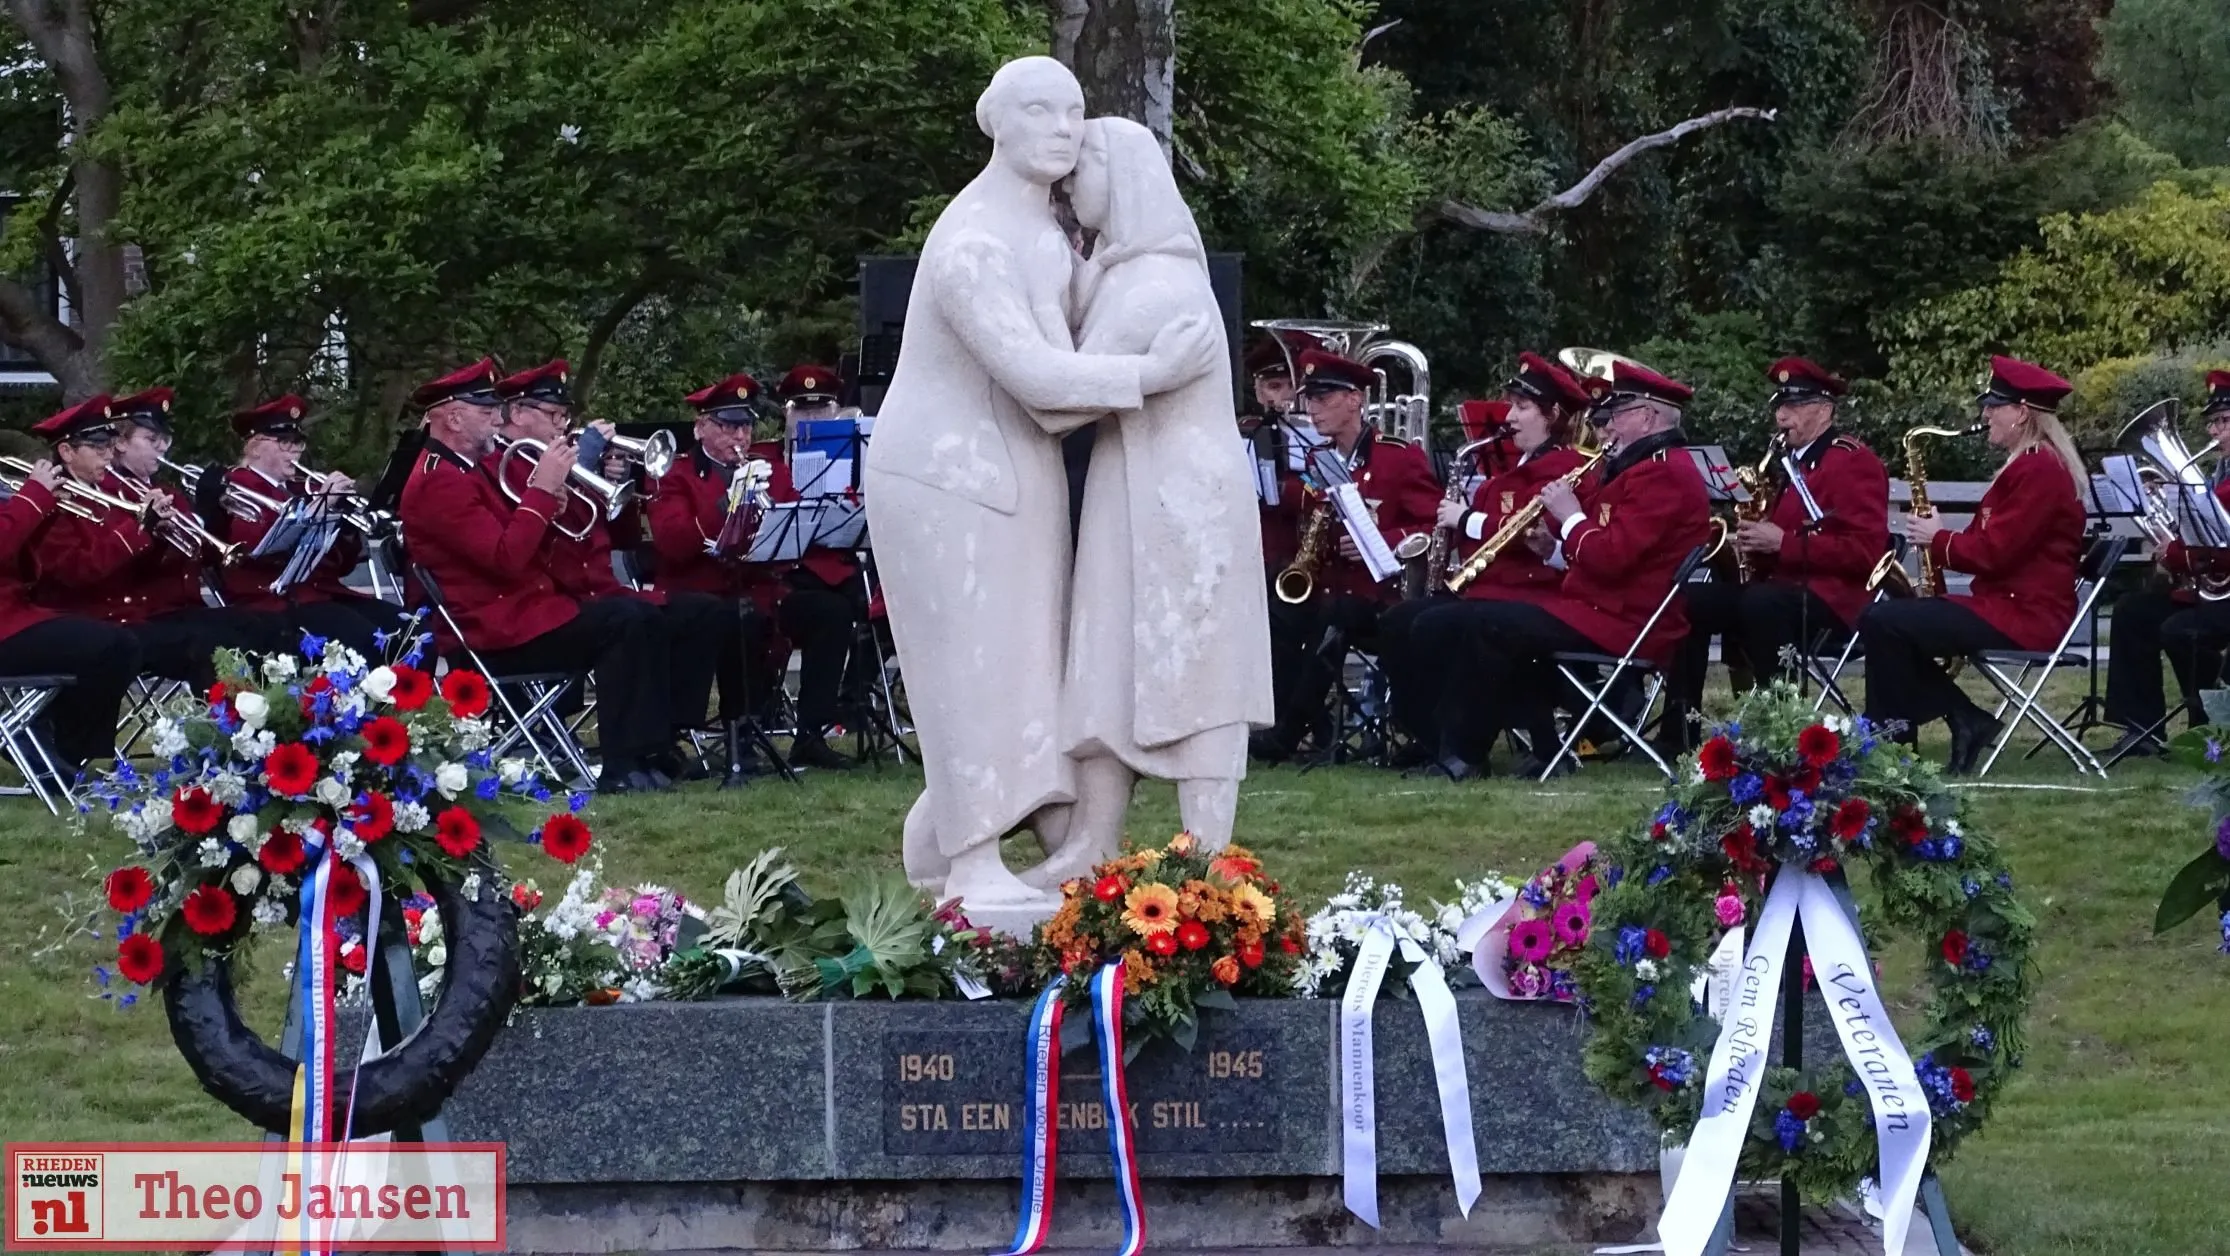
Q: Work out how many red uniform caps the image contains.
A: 15